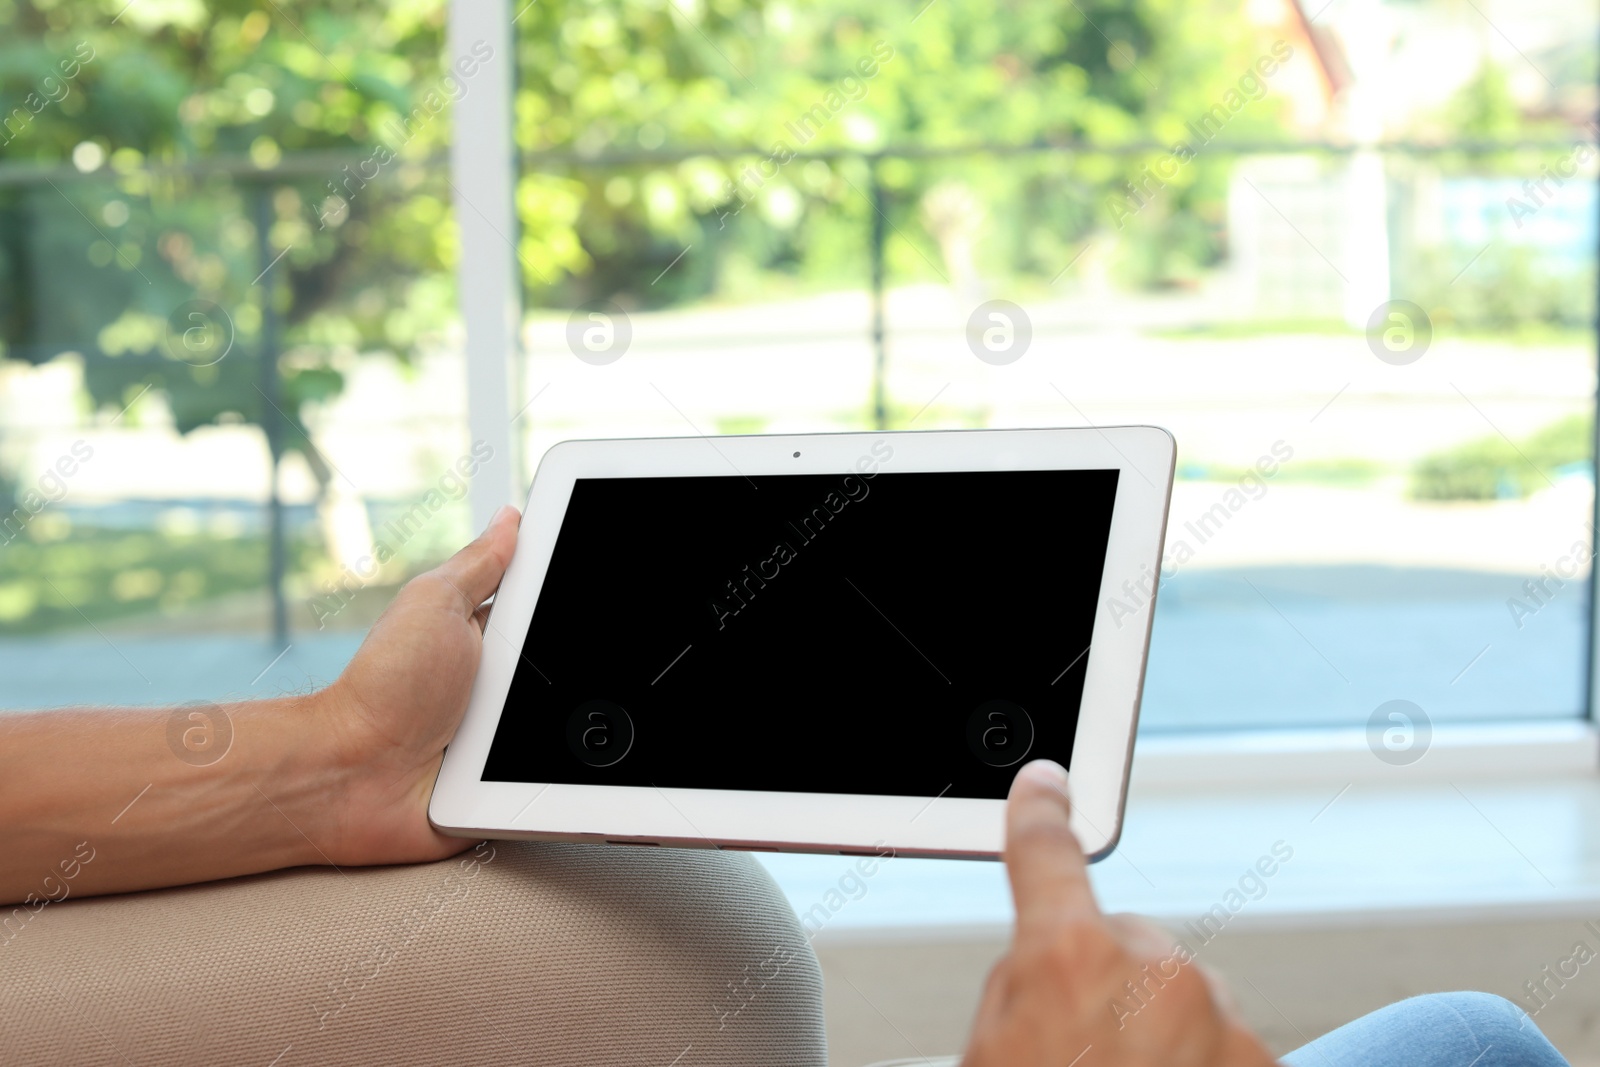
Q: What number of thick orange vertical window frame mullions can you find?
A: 0